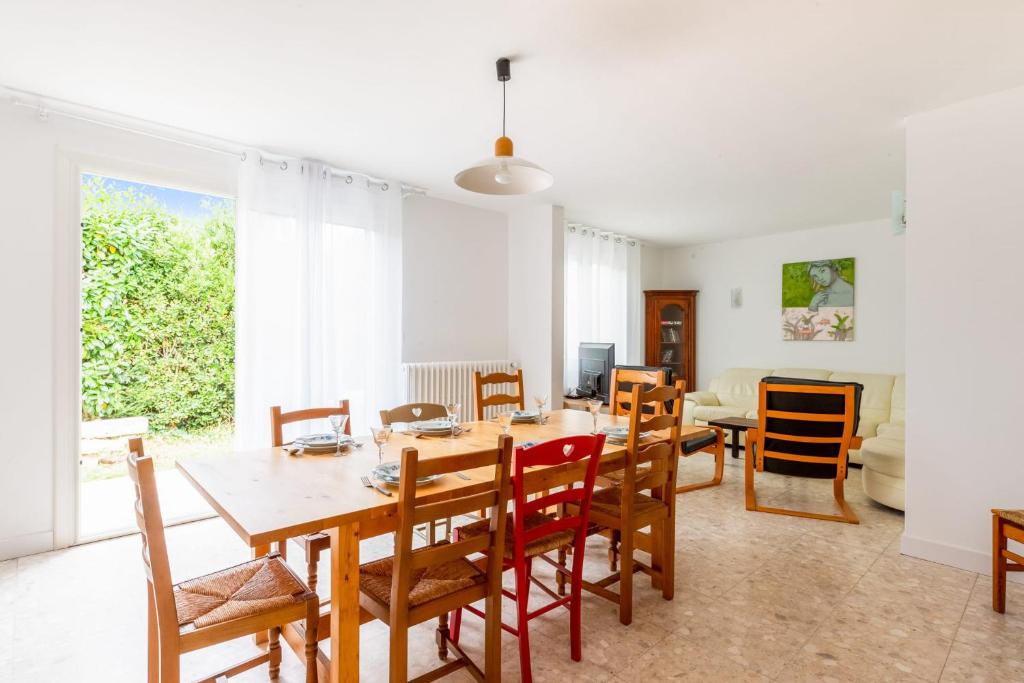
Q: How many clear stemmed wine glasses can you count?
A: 6